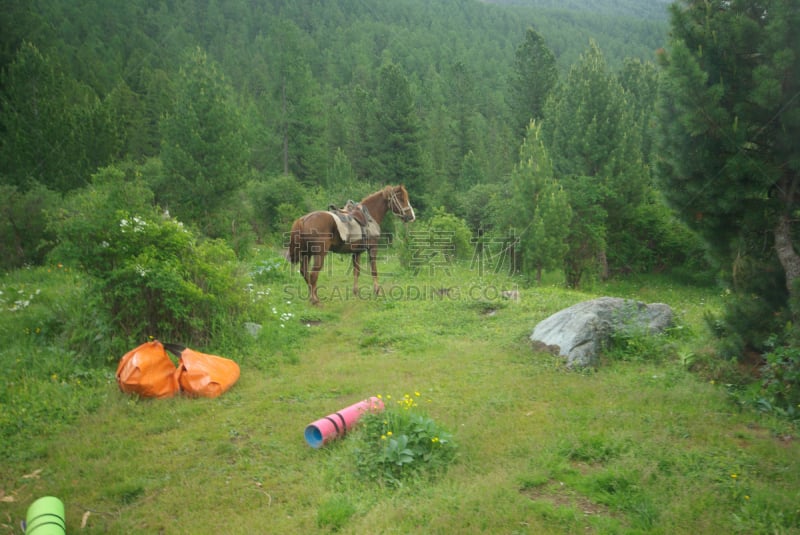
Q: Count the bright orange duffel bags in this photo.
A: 2